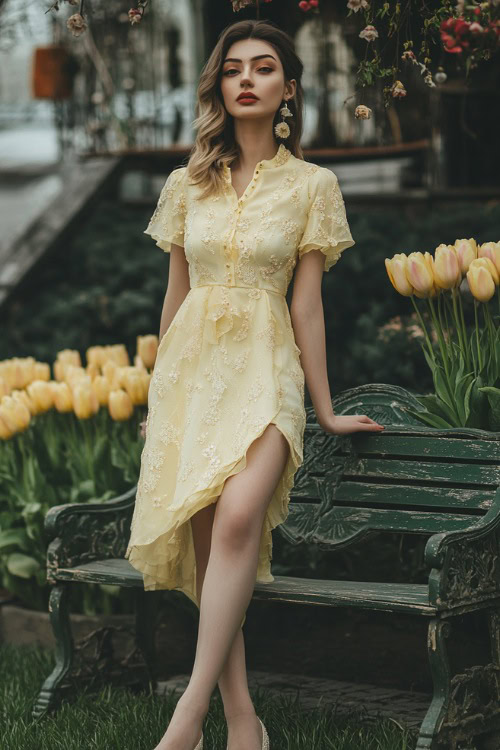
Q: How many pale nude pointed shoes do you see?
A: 2